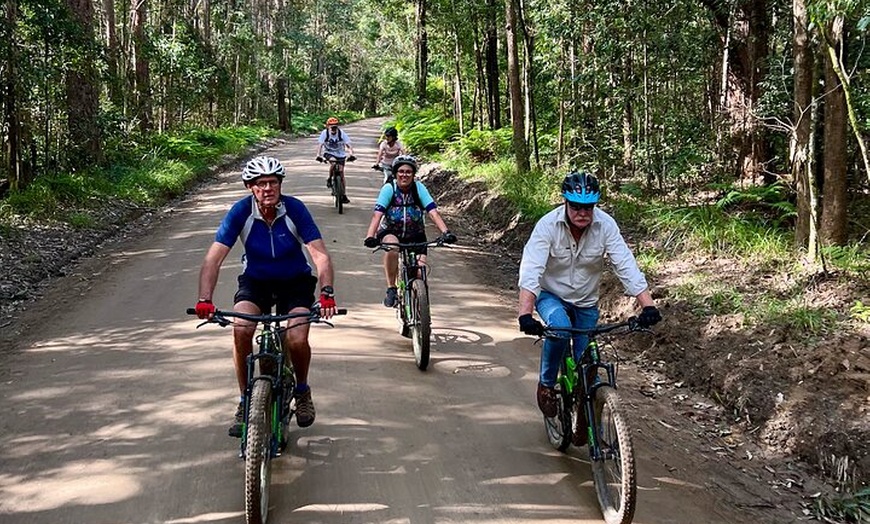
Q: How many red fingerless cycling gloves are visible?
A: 2